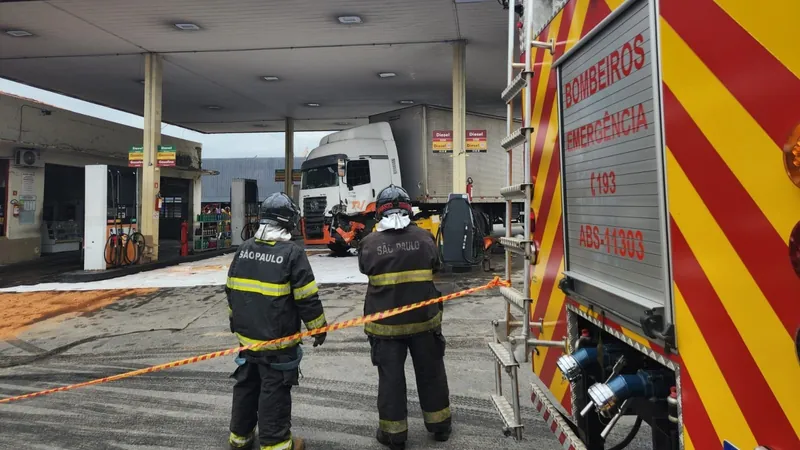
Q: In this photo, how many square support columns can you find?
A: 3